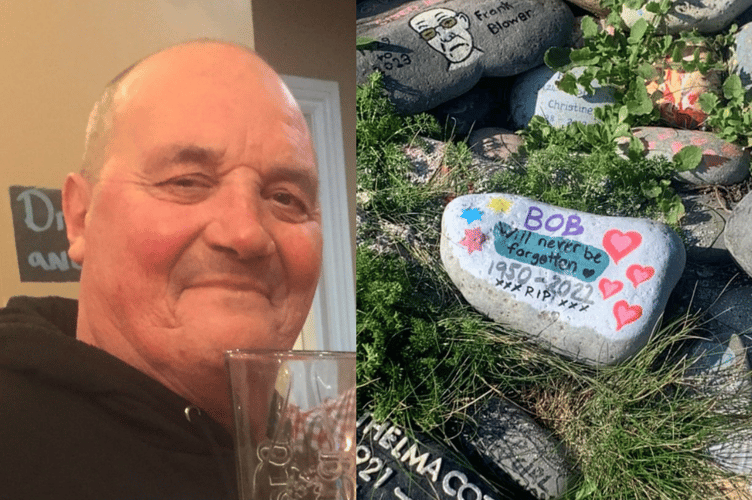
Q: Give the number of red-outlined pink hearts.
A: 4